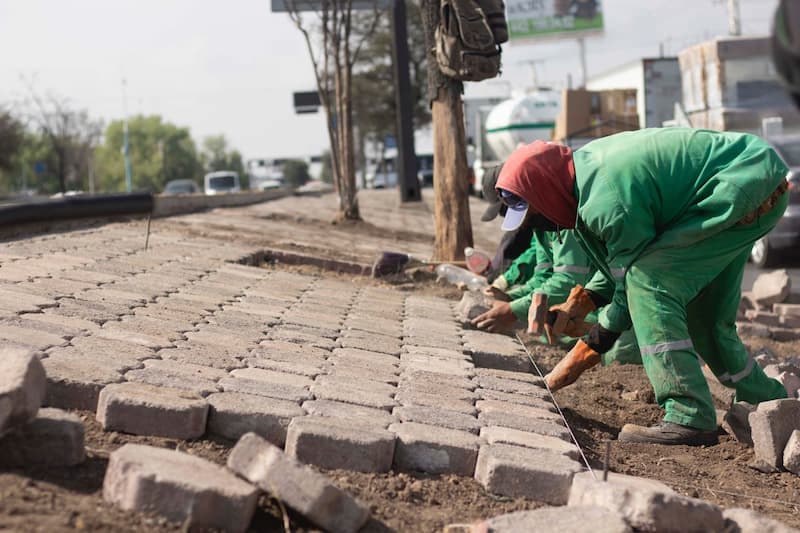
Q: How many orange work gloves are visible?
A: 2